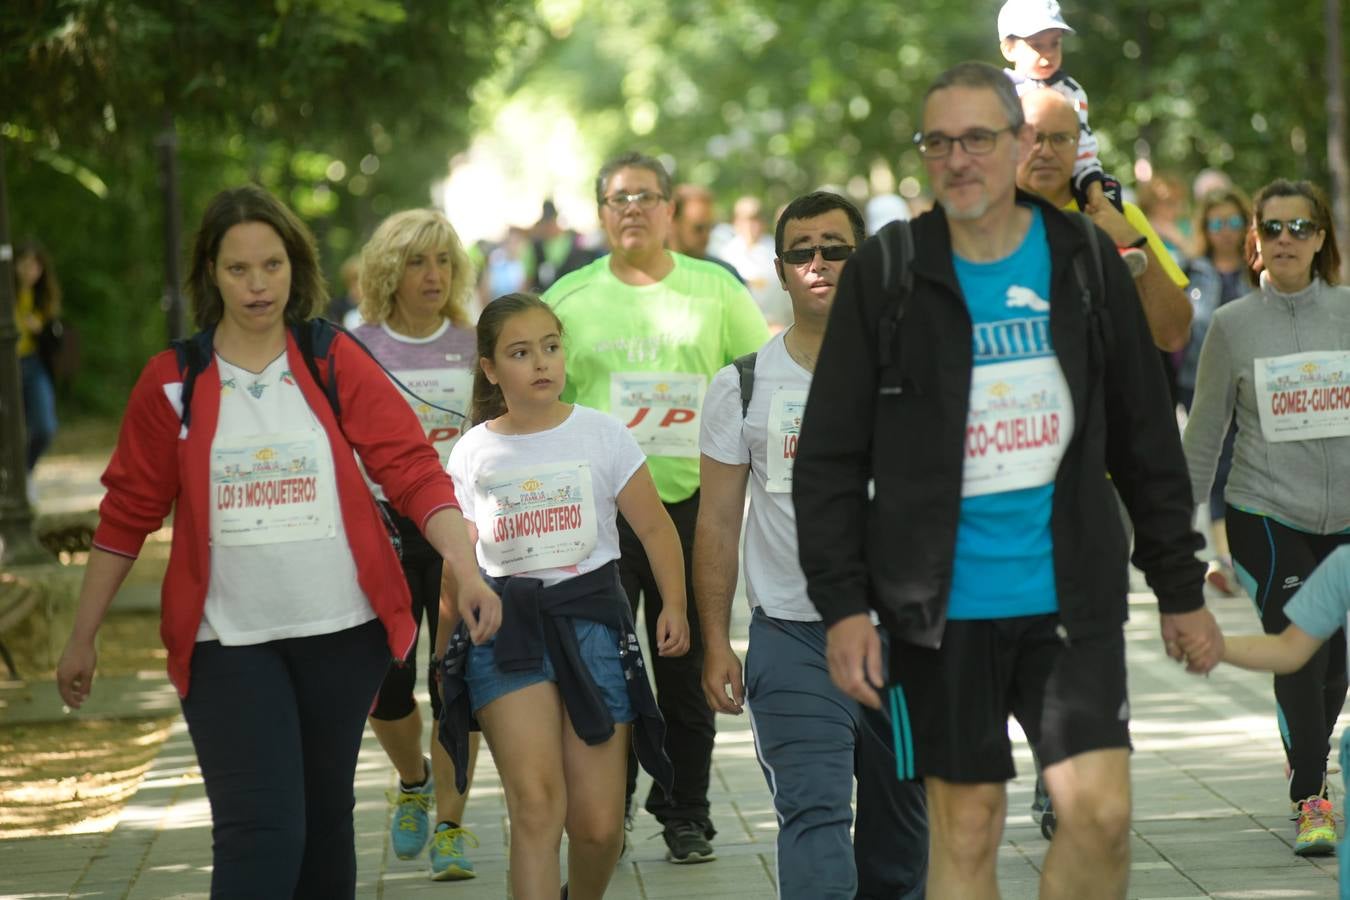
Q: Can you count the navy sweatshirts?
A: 1